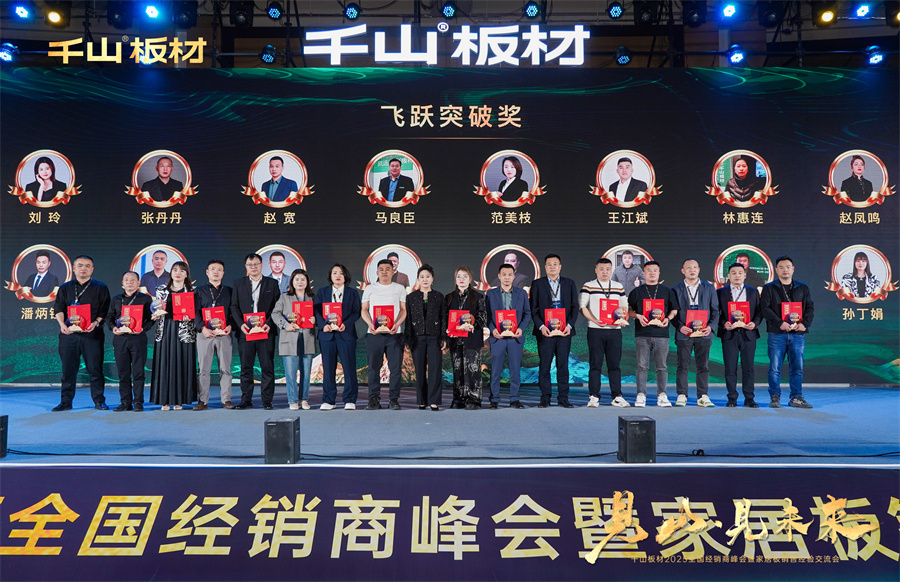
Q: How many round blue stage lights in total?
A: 15